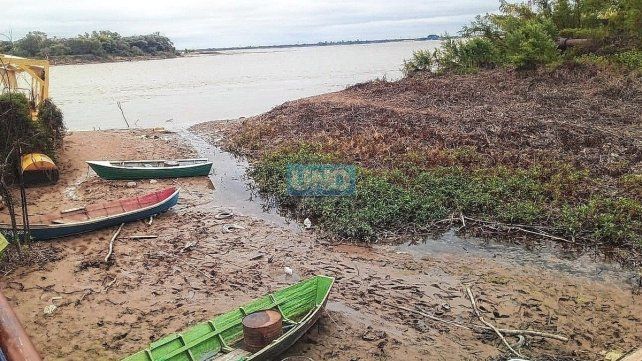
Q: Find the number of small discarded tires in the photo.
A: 2